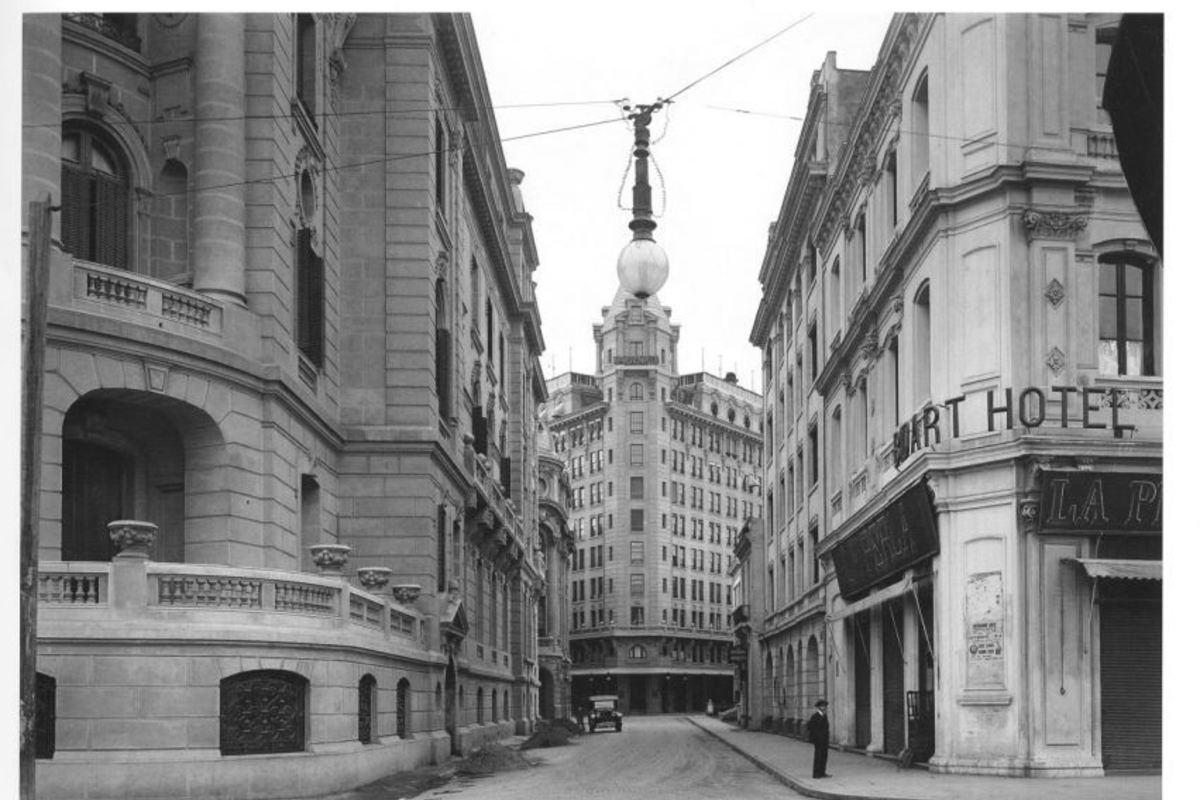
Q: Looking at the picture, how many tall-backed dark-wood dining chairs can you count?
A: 0